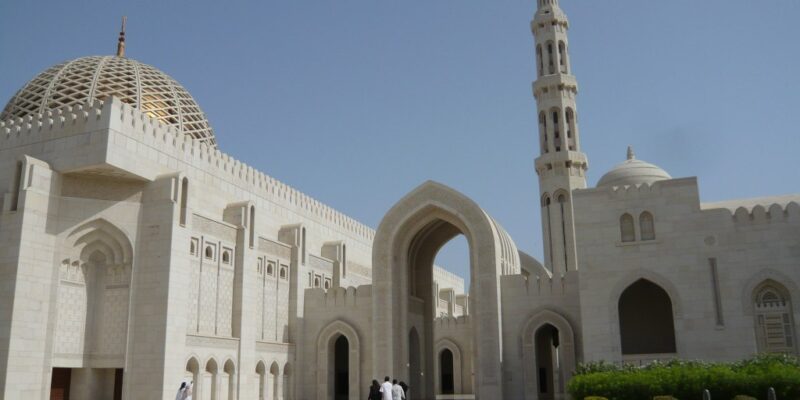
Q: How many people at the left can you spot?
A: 2